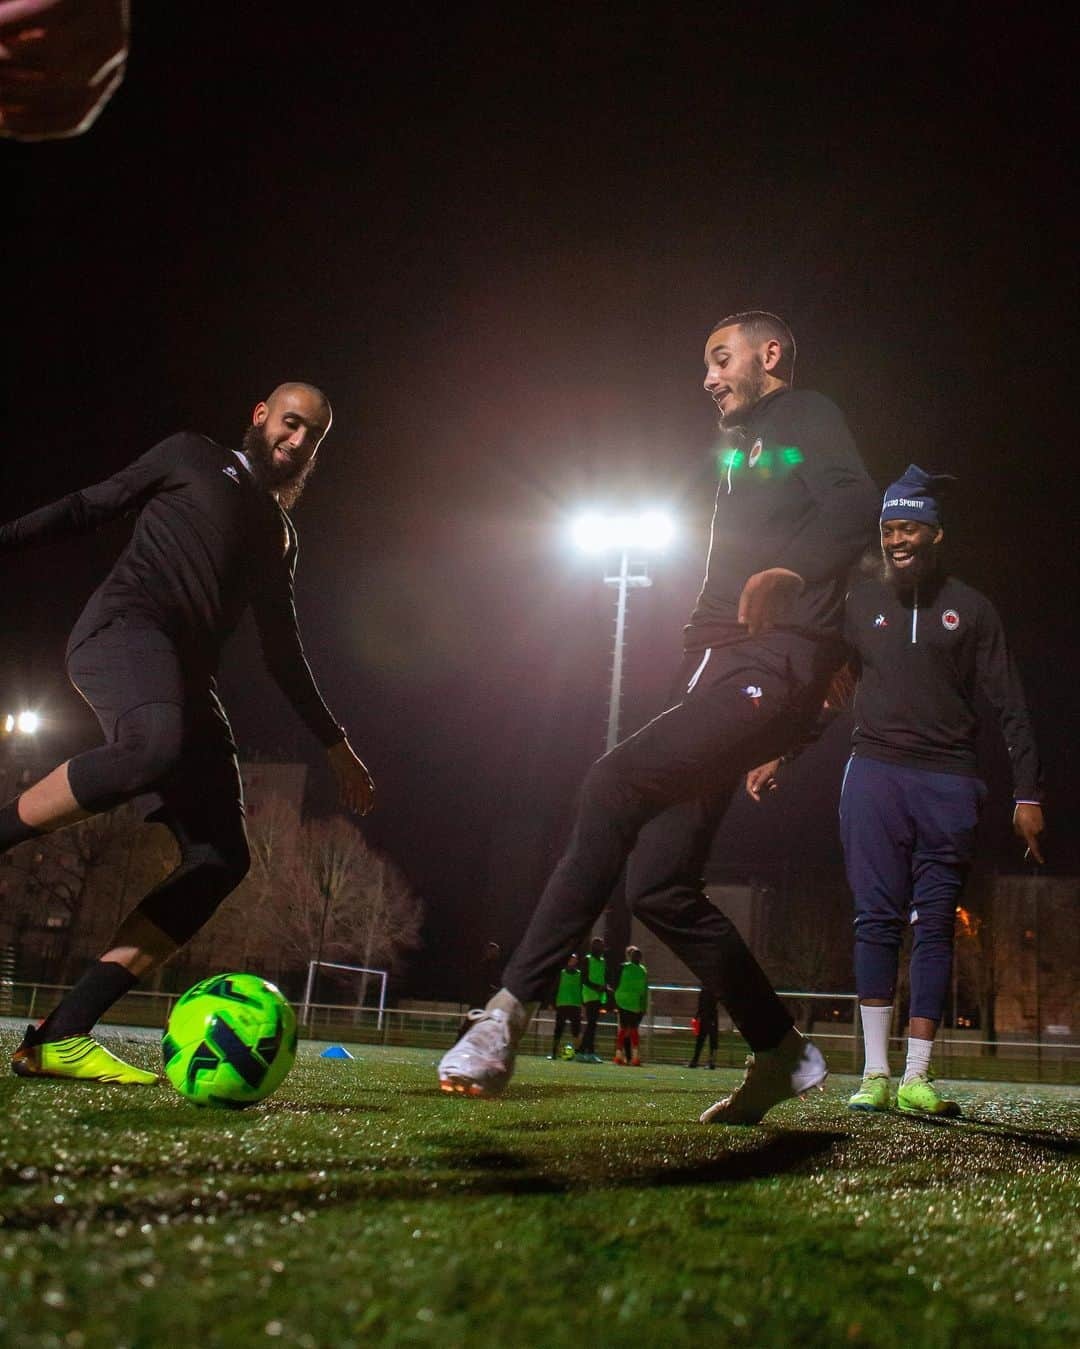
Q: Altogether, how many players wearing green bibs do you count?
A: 3